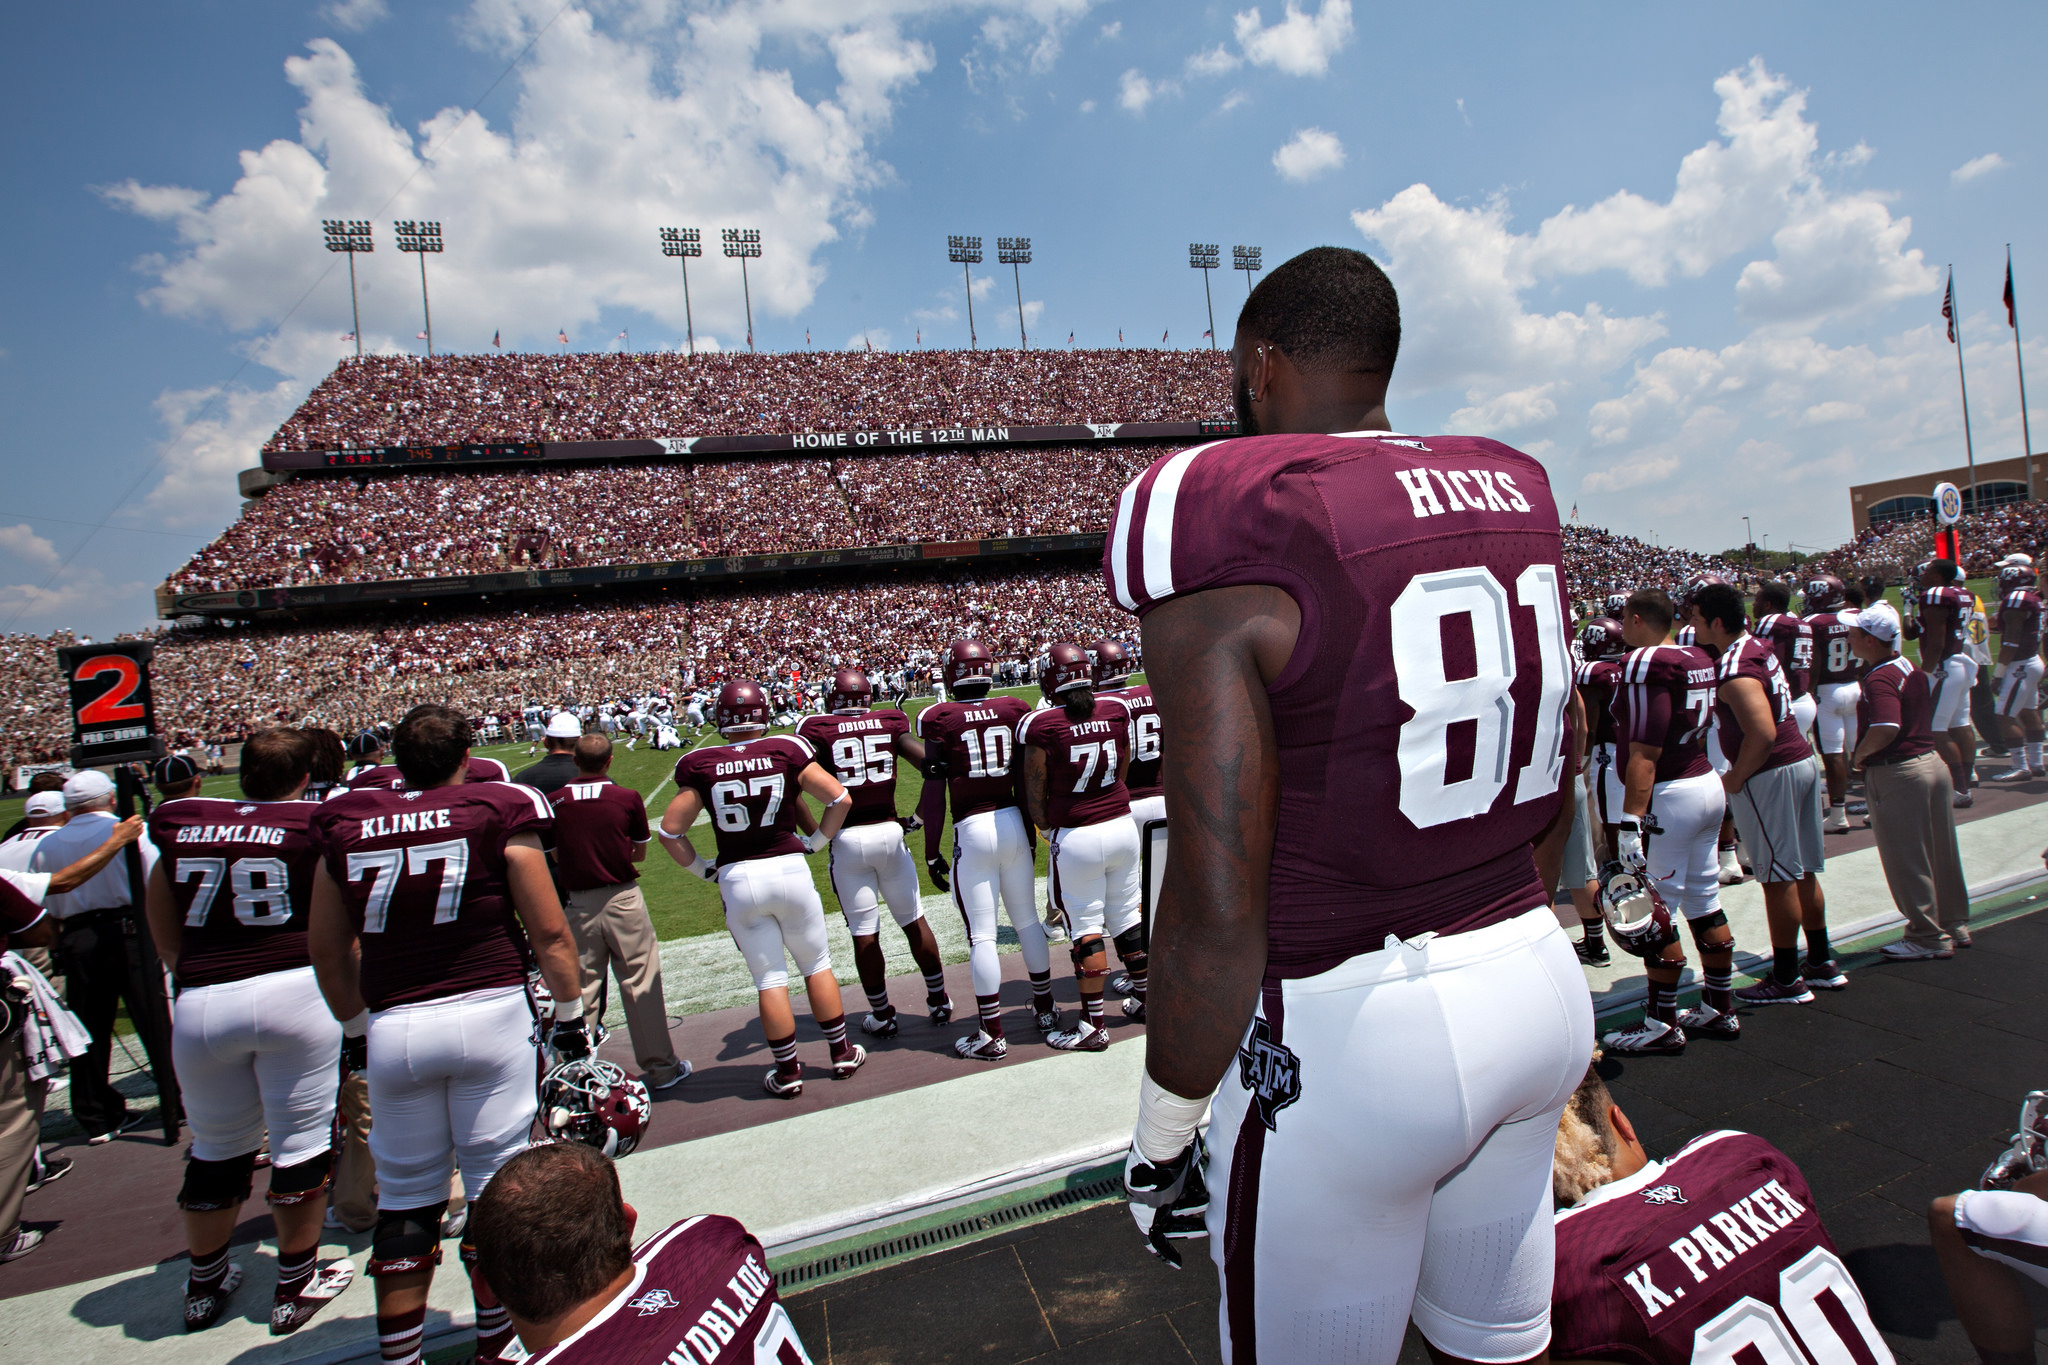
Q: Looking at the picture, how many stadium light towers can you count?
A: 8